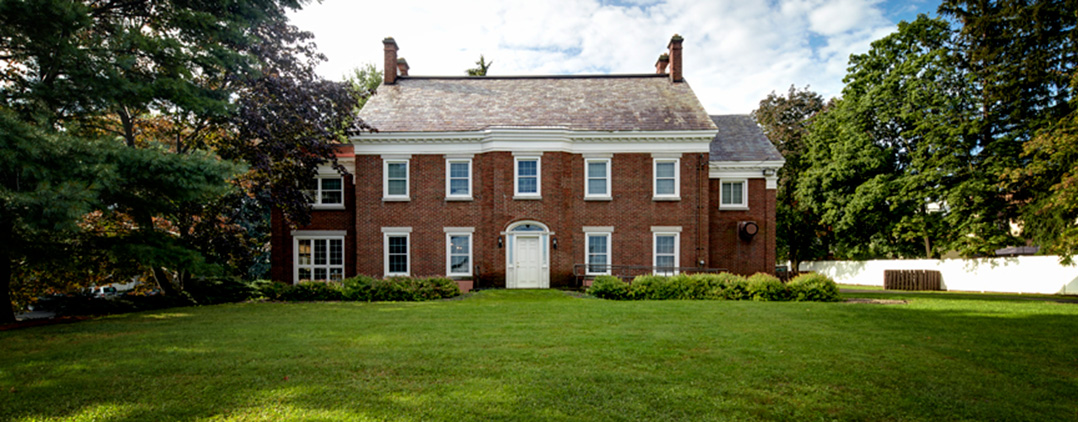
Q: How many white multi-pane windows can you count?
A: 12